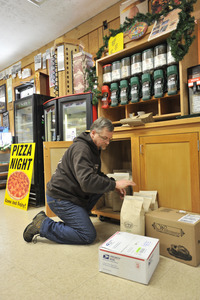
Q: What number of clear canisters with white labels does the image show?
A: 7